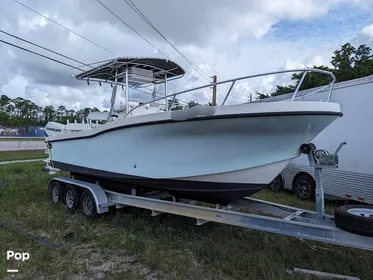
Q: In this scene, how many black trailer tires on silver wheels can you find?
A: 3